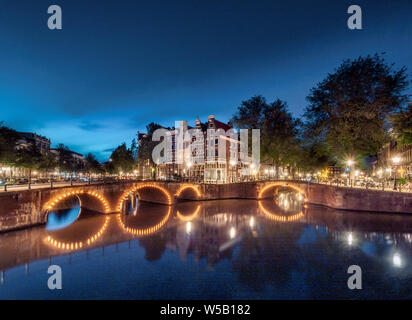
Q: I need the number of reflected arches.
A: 4